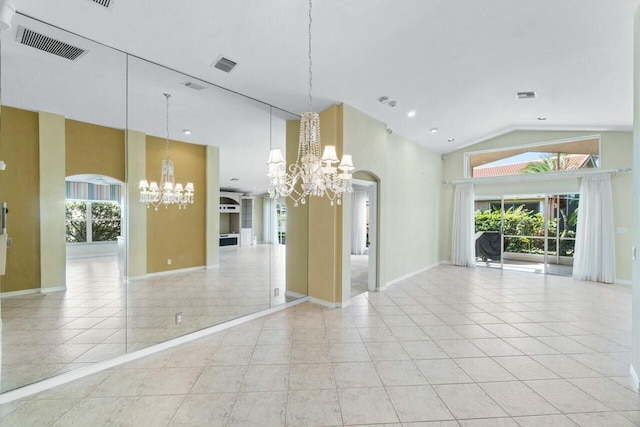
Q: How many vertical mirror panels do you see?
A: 3